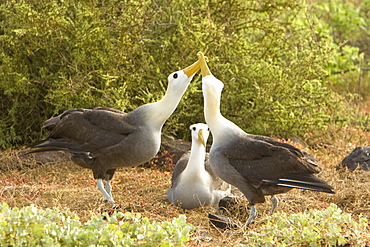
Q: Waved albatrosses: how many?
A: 3